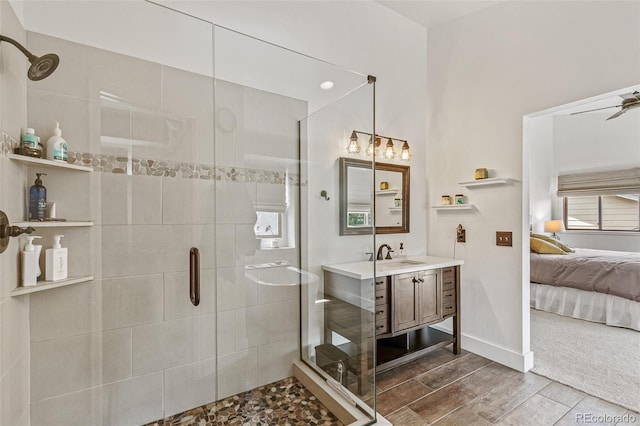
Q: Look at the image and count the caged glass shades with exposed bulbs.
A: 4